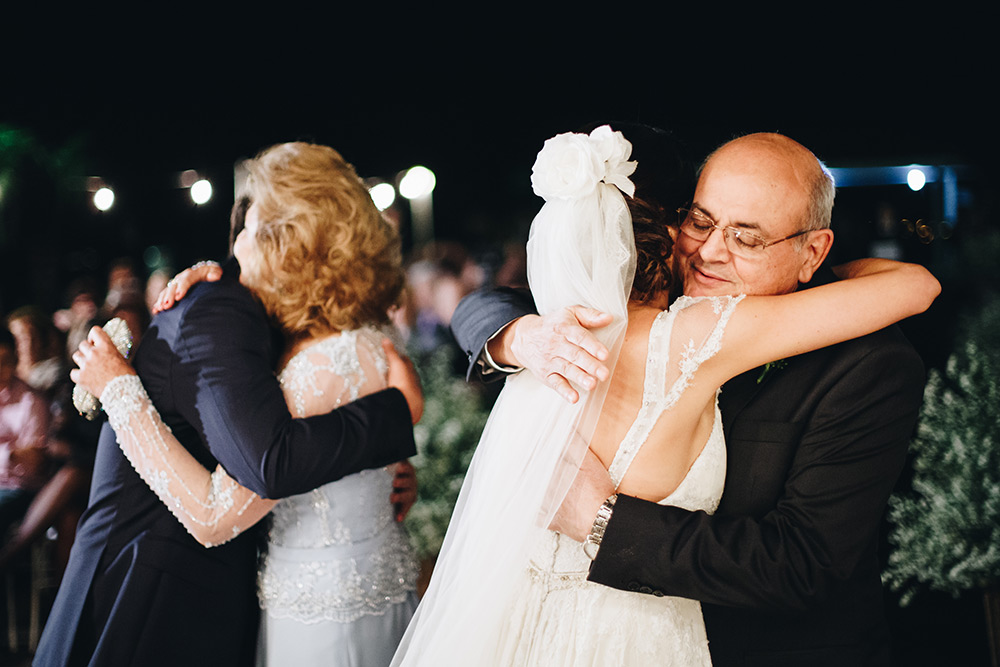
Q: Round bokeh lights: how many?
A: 5